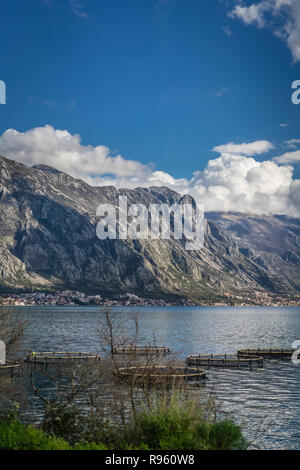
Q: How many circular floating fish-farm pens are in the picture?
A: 6